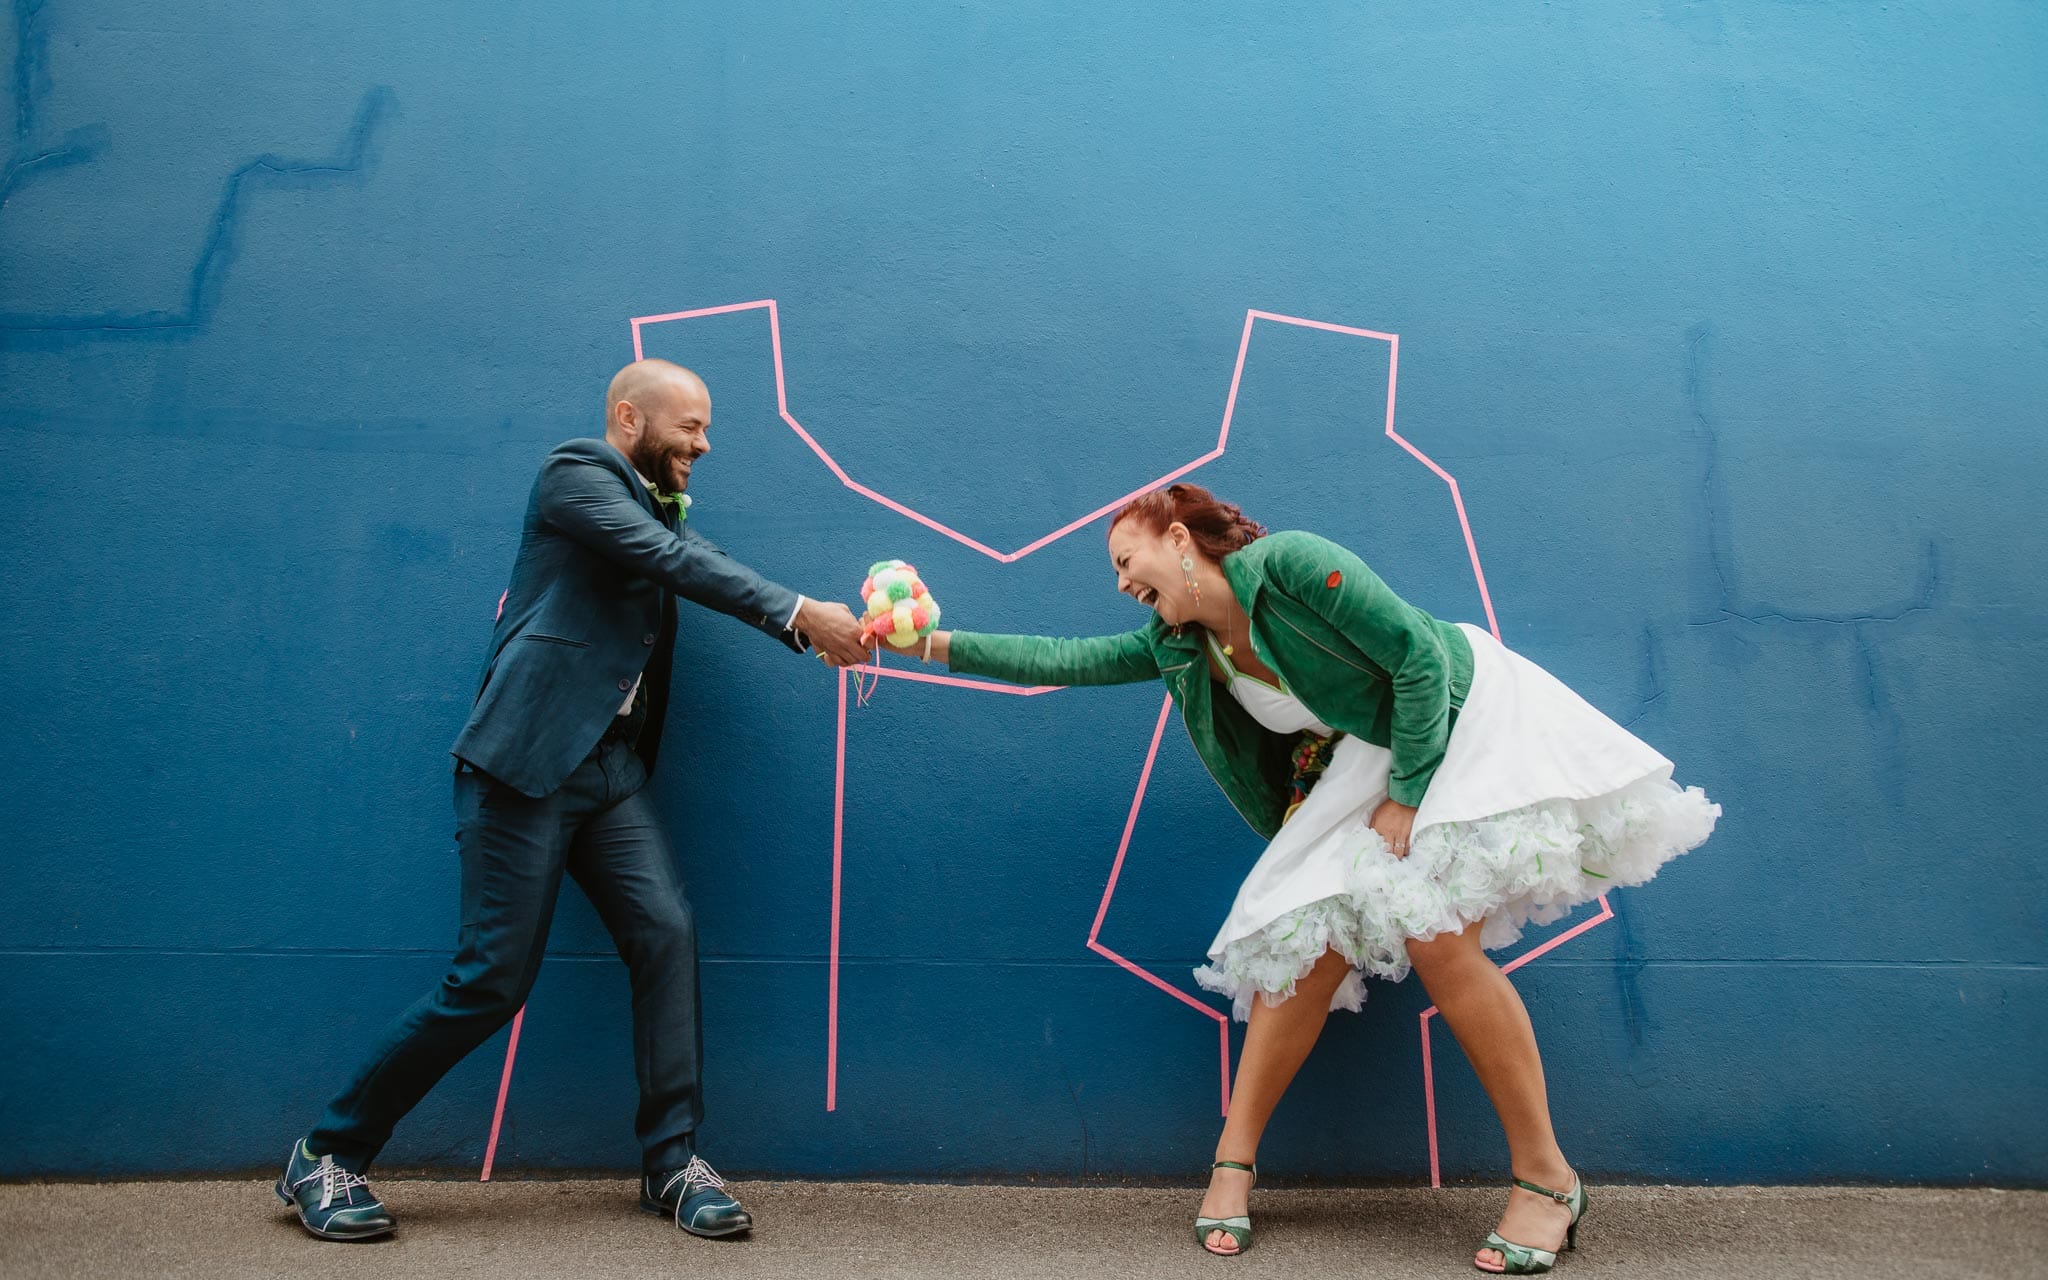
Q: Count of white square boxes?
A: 0